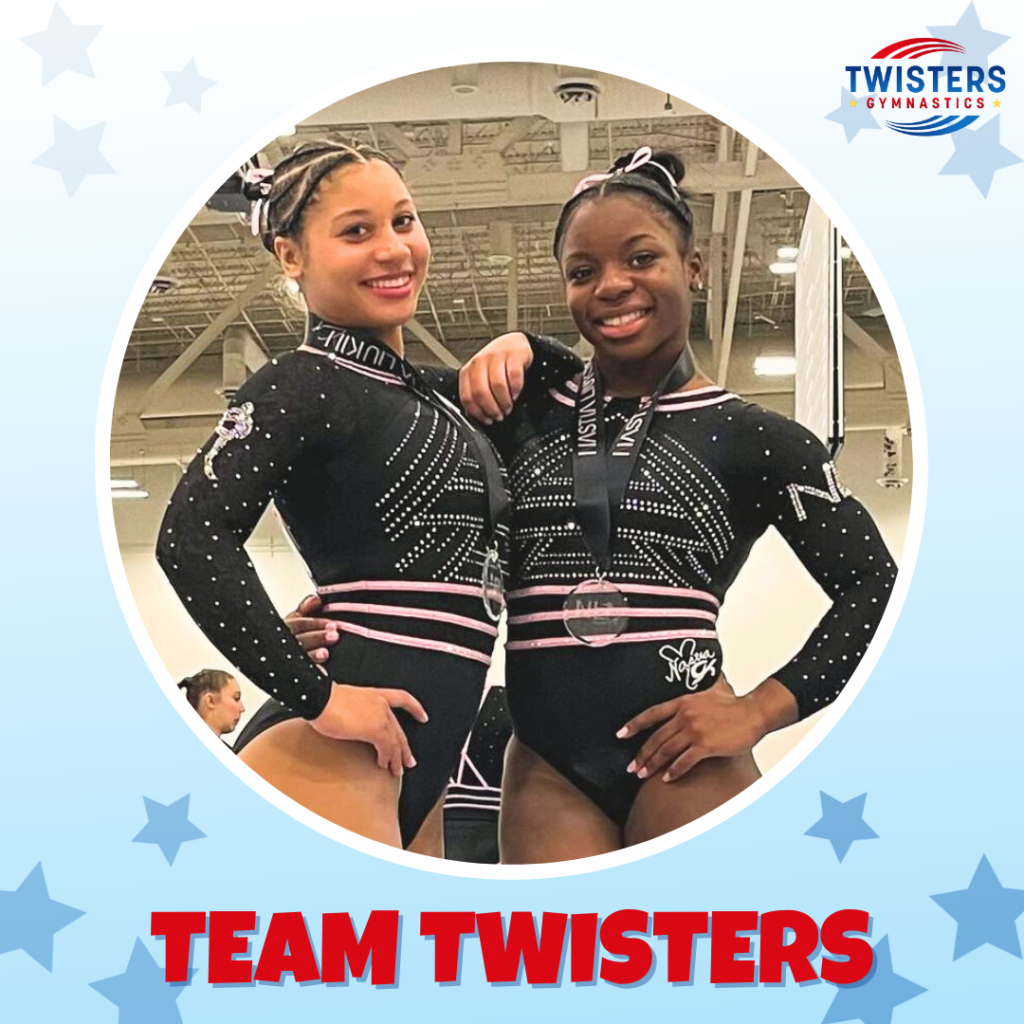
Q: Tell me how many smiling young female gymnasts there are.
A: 2